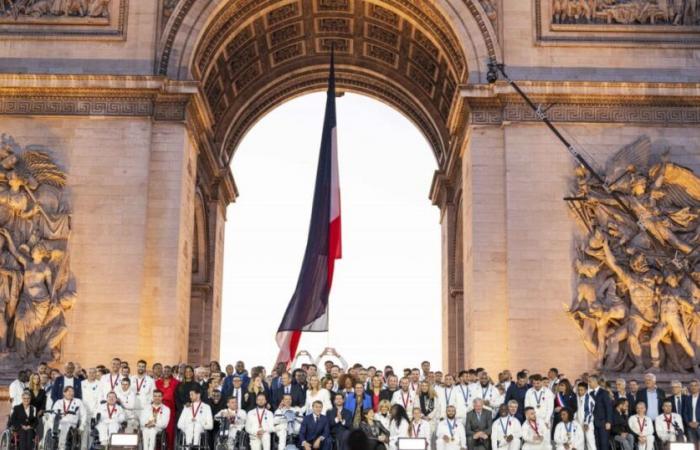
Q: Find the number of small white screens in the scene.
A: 3